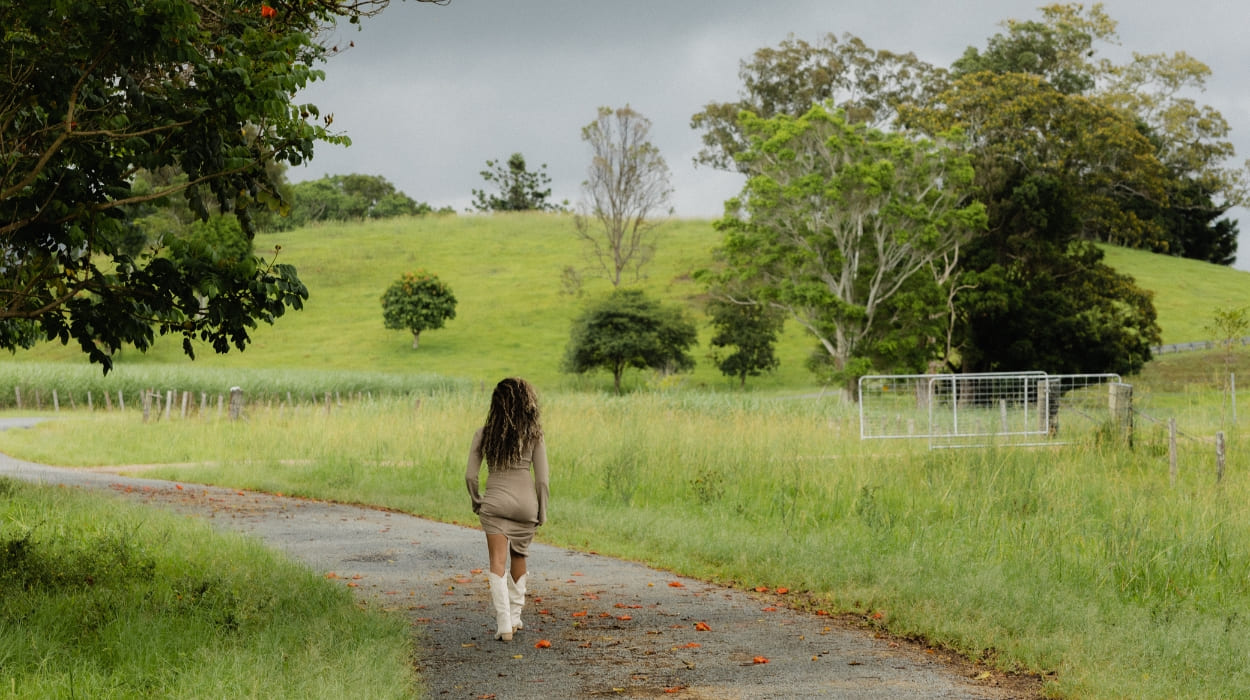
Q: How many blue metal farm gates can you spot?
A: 0